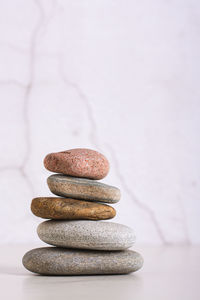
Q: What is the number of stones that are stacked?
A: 5